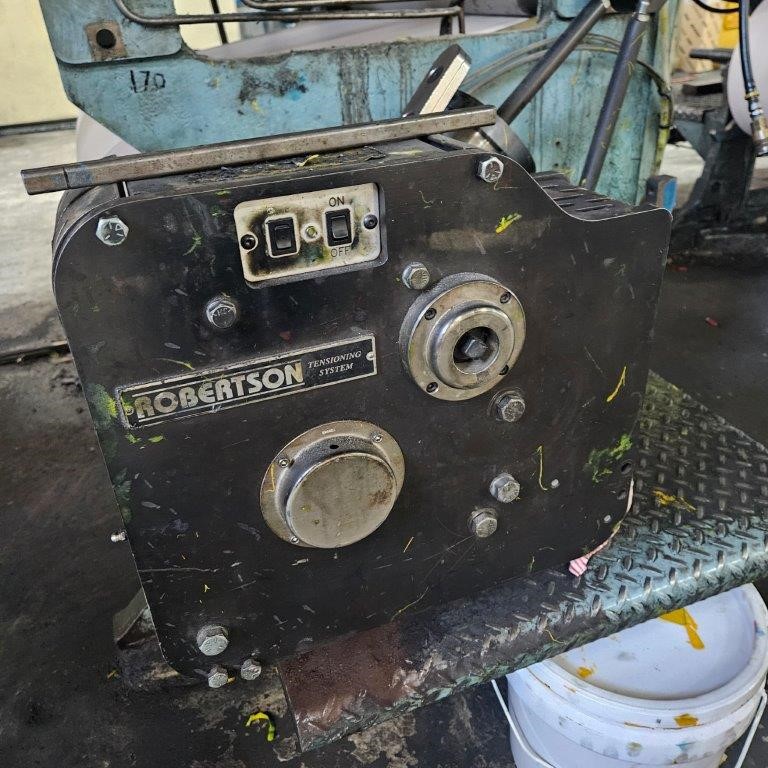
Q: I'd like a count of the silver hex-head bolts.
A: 10